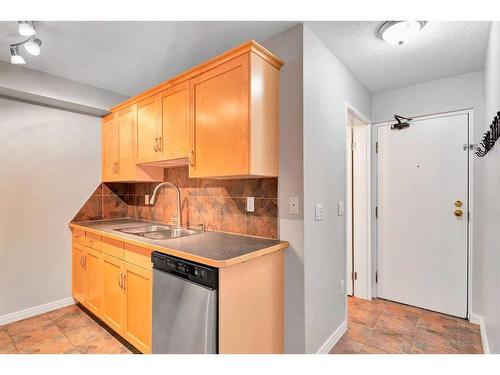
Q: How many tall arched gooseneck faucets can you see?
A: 1